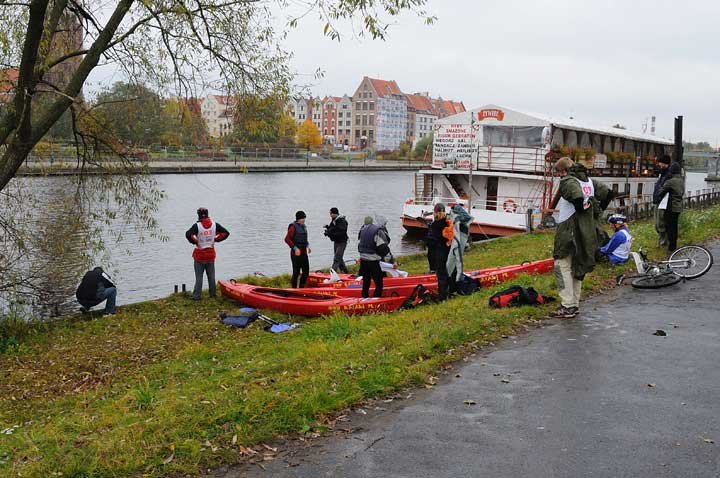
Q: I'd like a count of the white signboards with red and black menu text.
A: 1